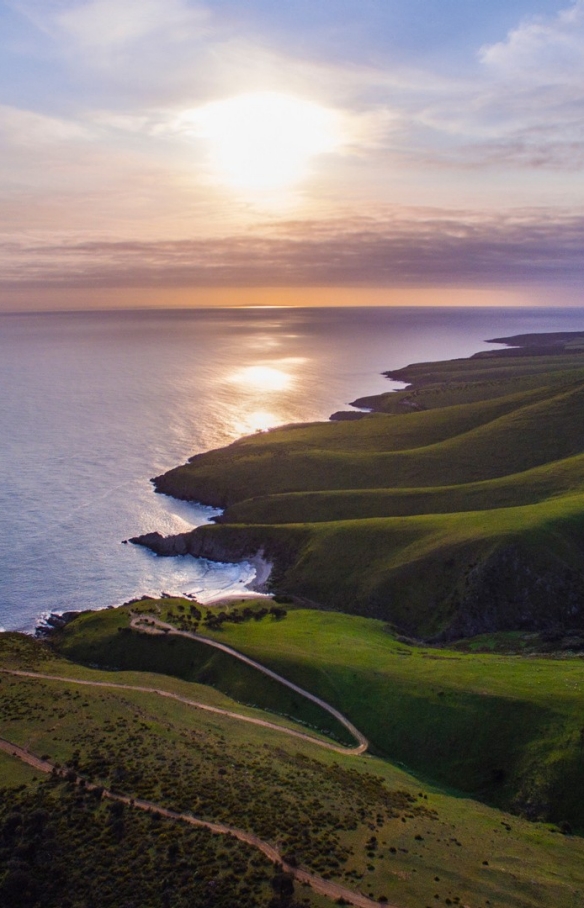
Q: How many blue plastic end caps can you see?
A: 0